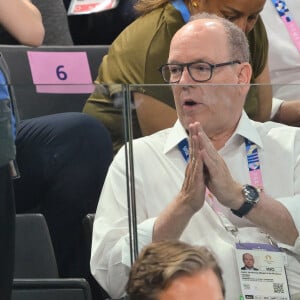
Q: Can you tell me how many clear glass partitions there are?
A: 2